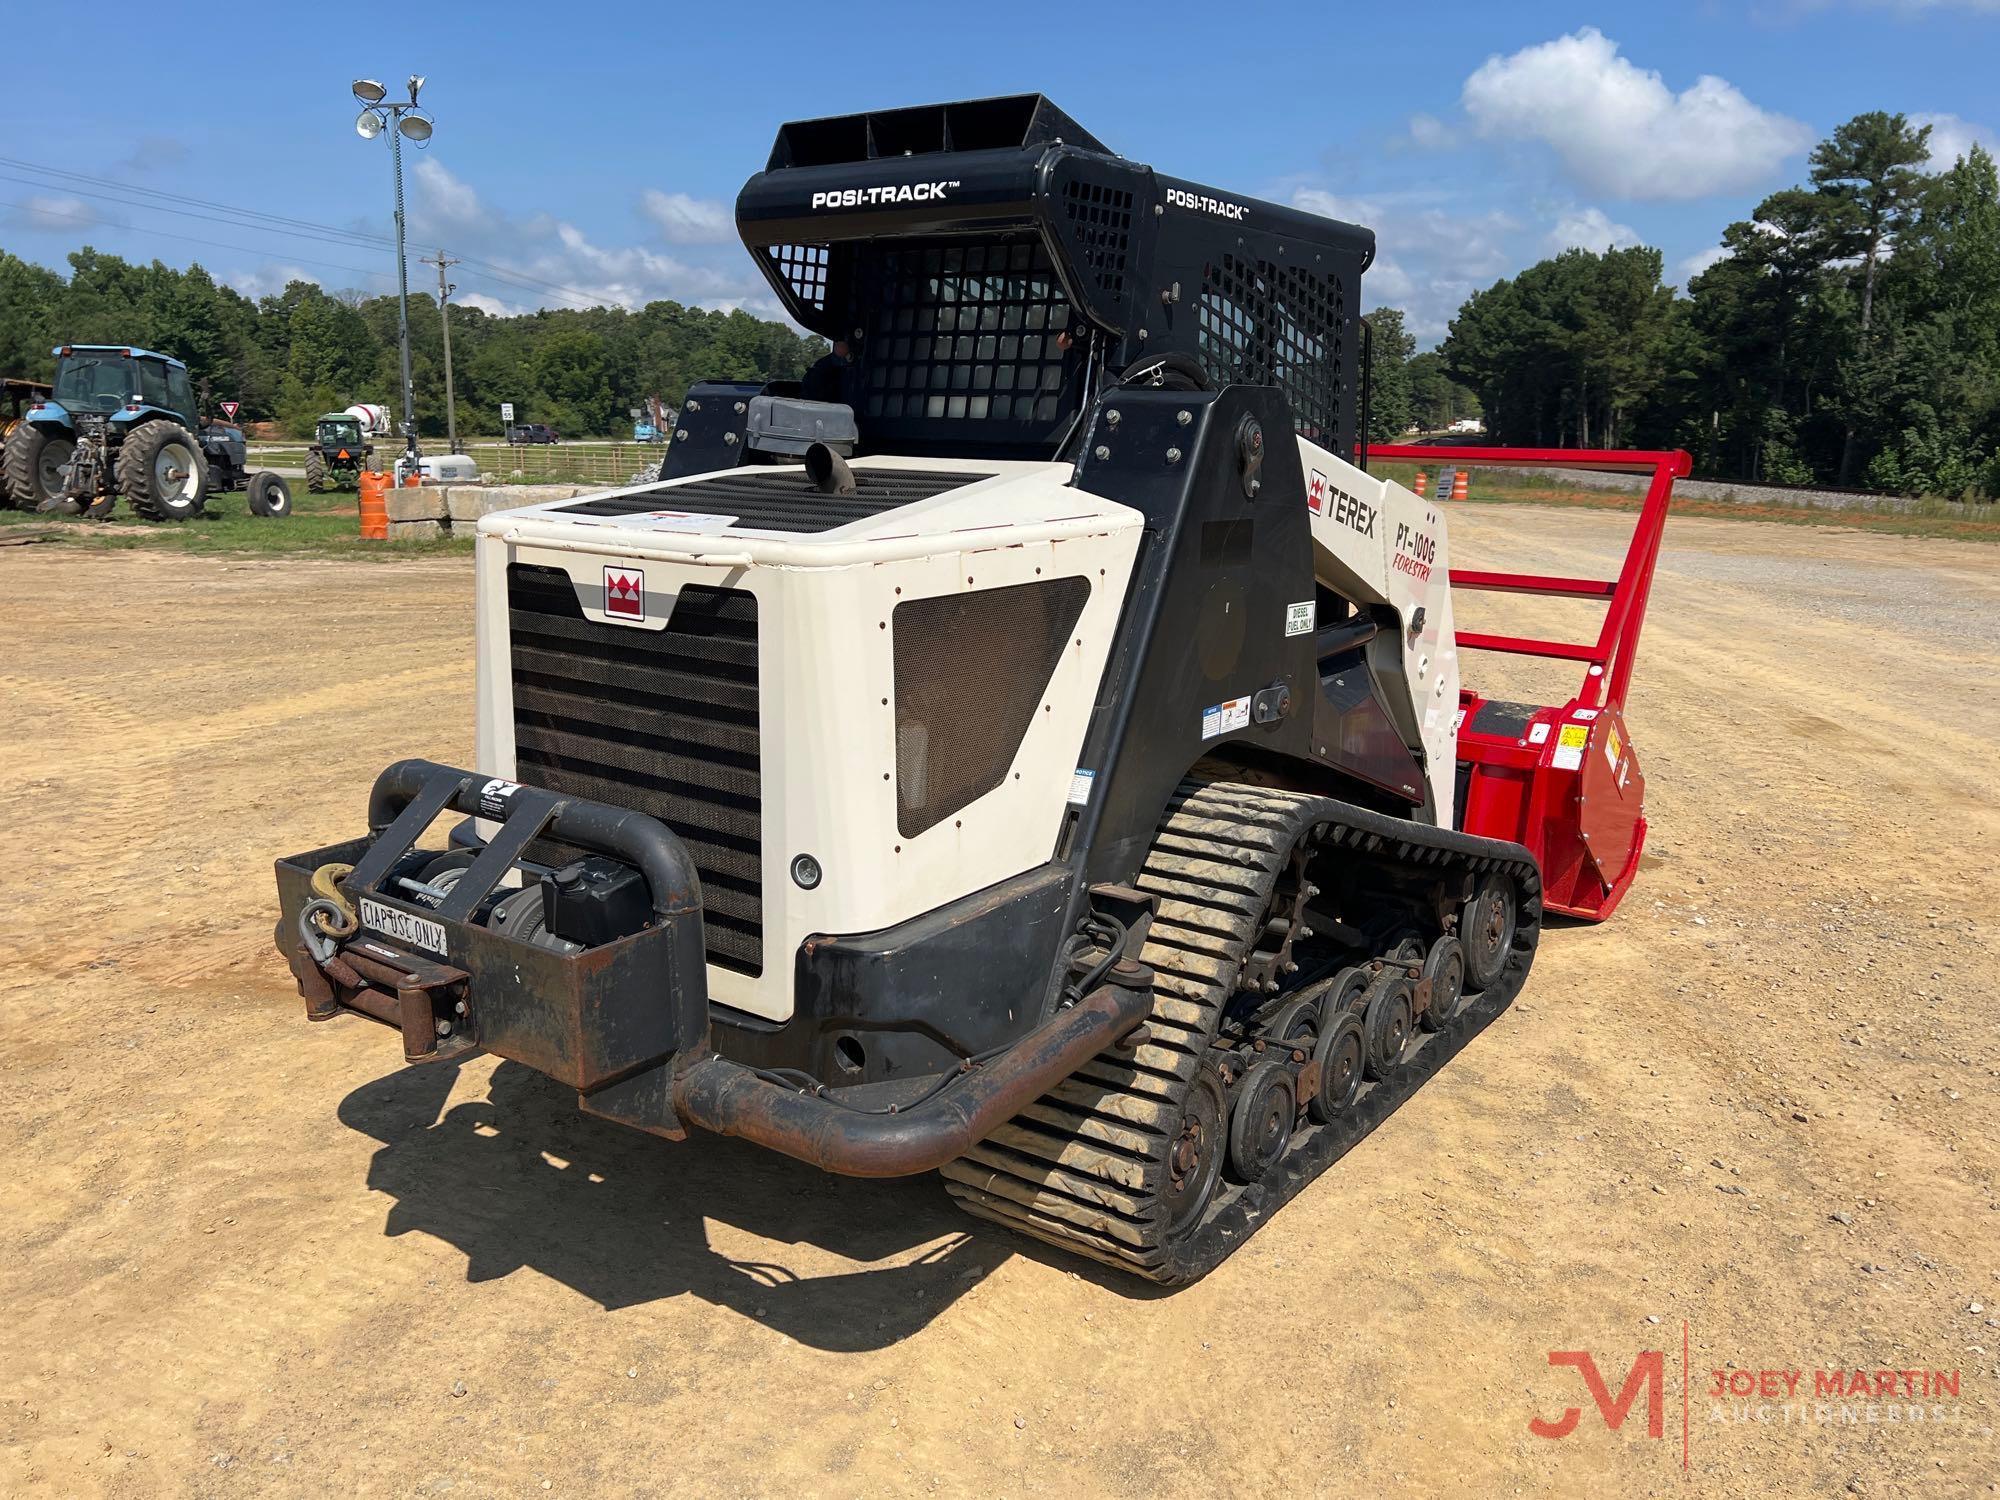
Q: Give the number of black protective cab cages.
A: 1